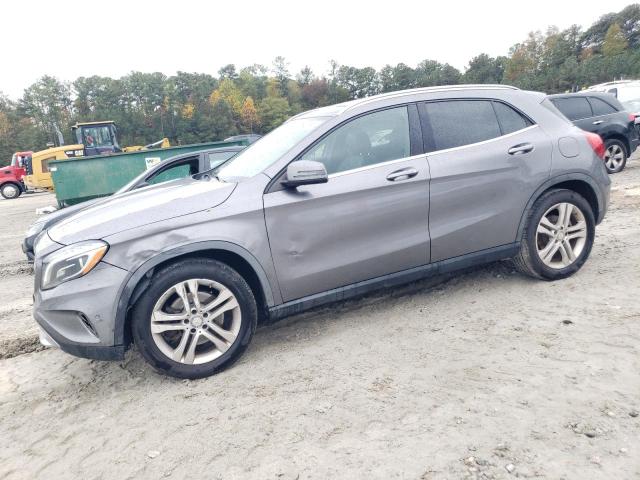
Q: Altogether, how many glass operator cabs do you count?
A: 1